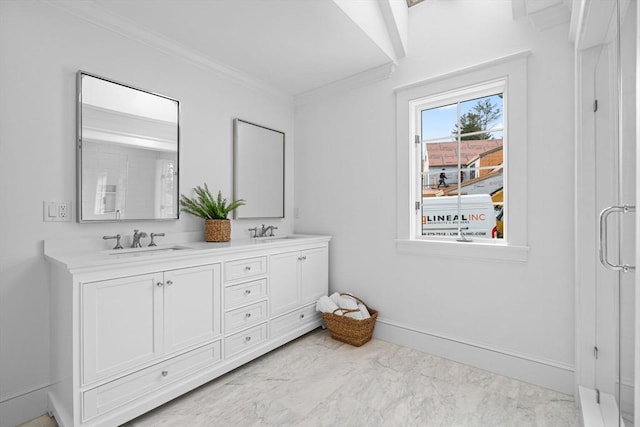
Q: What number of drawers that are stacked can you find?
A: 4